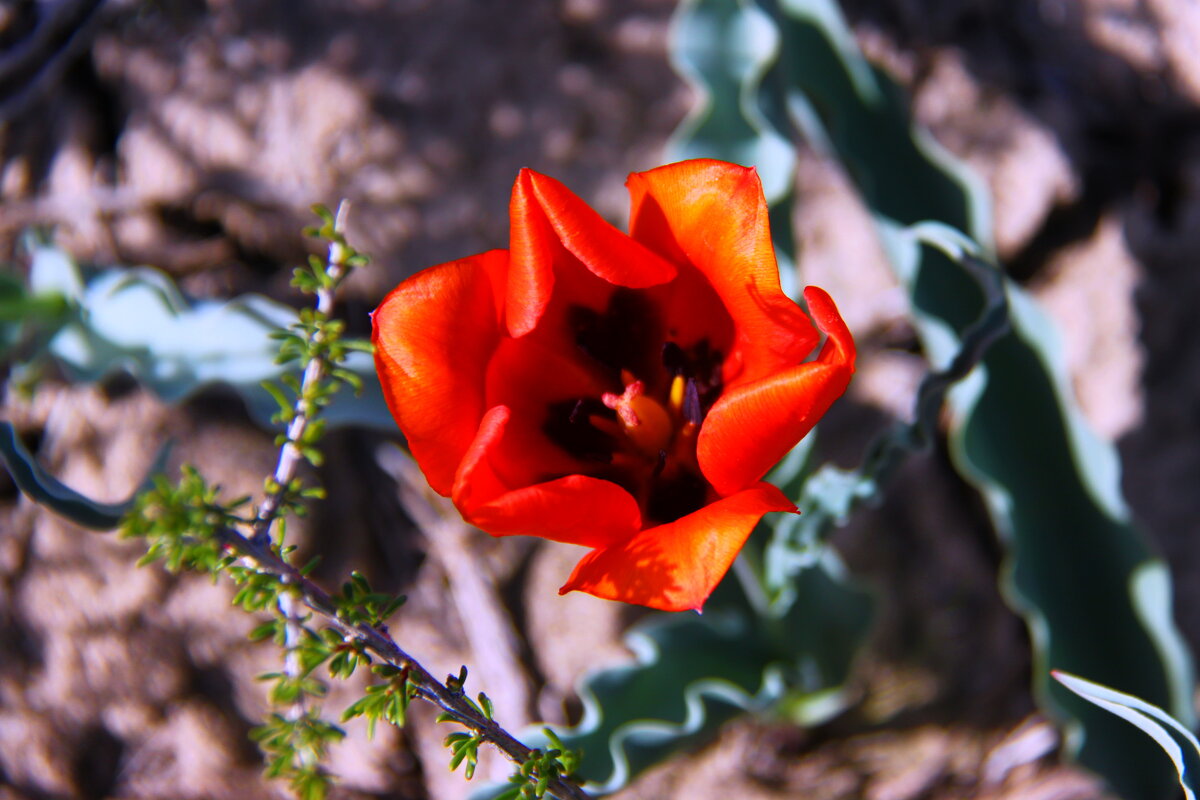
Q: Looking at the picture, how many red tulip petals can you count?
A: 6